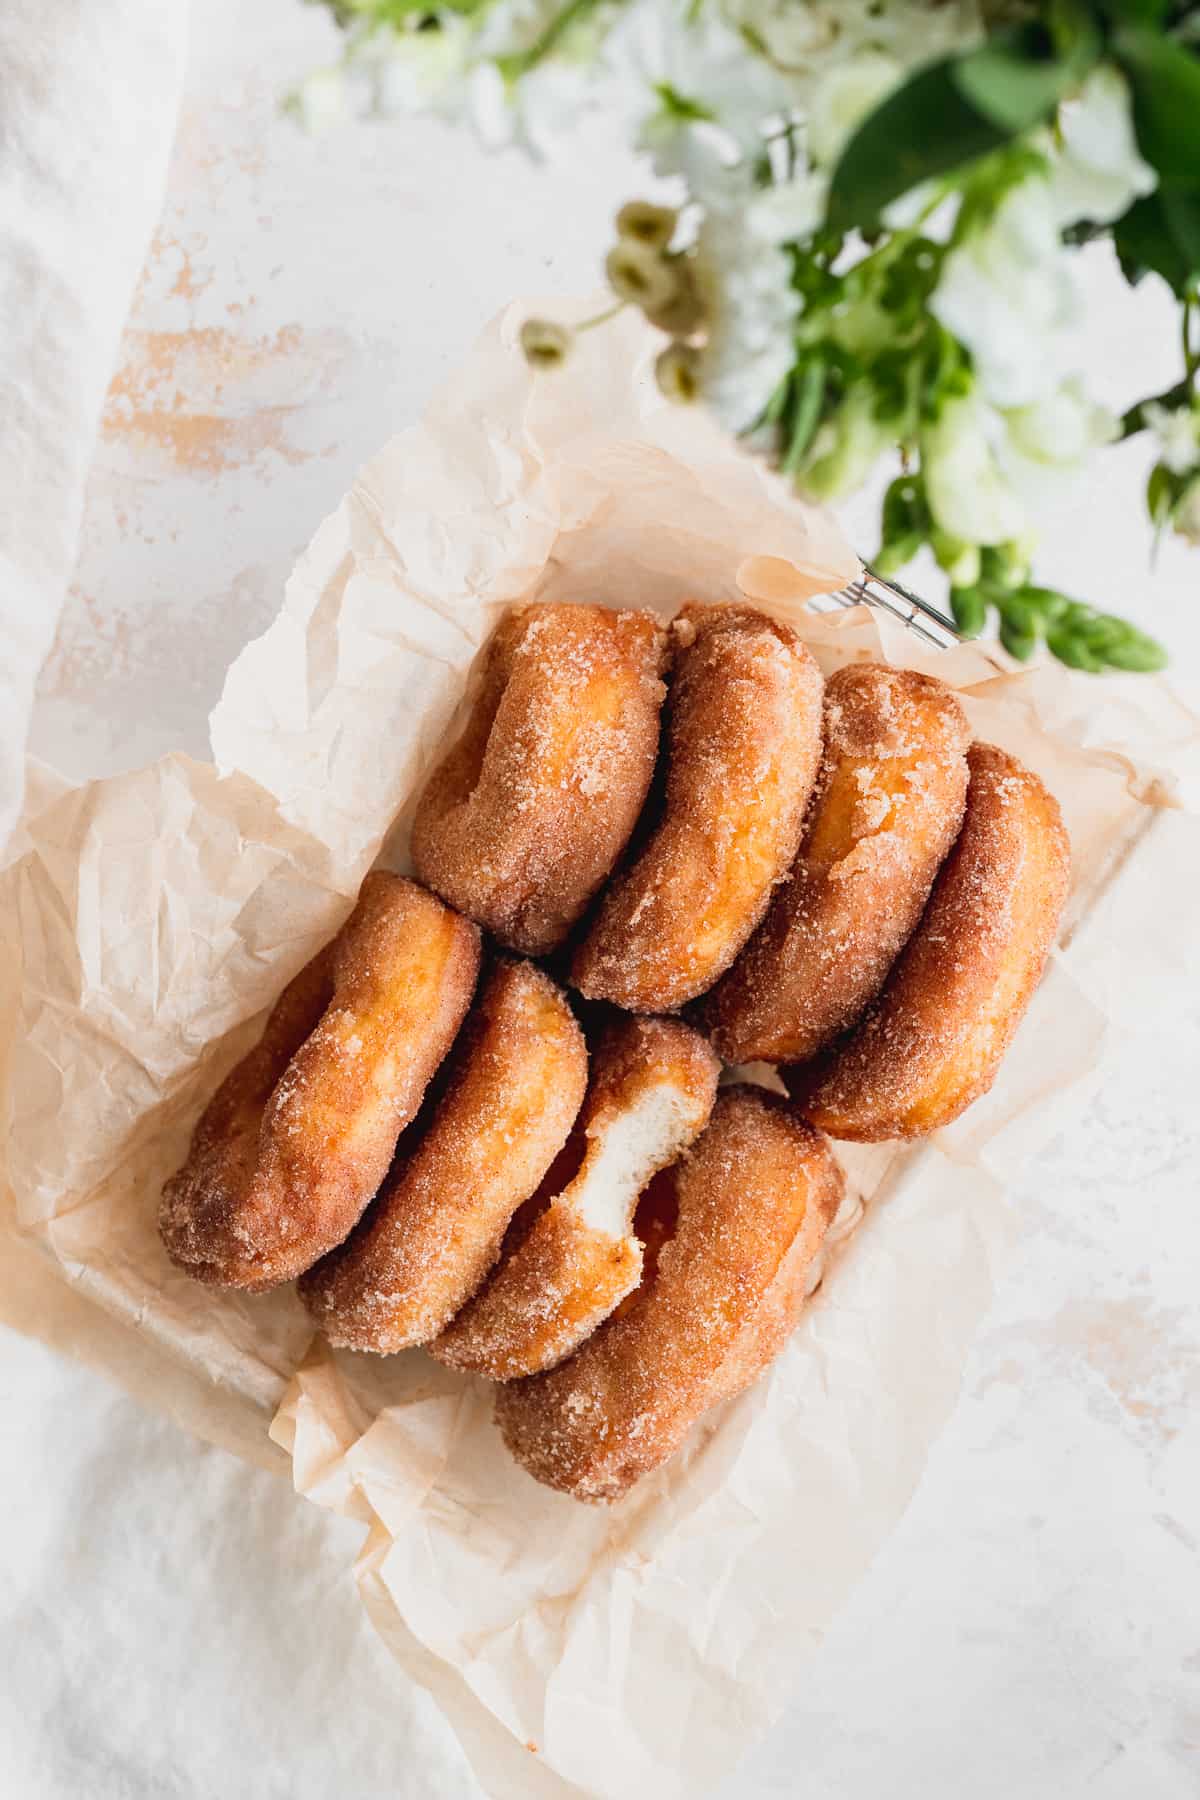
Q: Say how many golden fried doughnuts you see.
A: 8